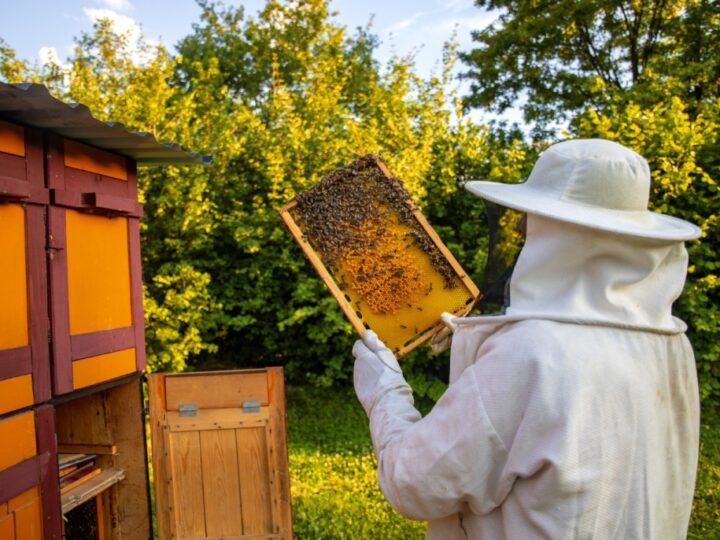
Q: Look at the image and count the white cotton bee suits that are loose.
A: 1